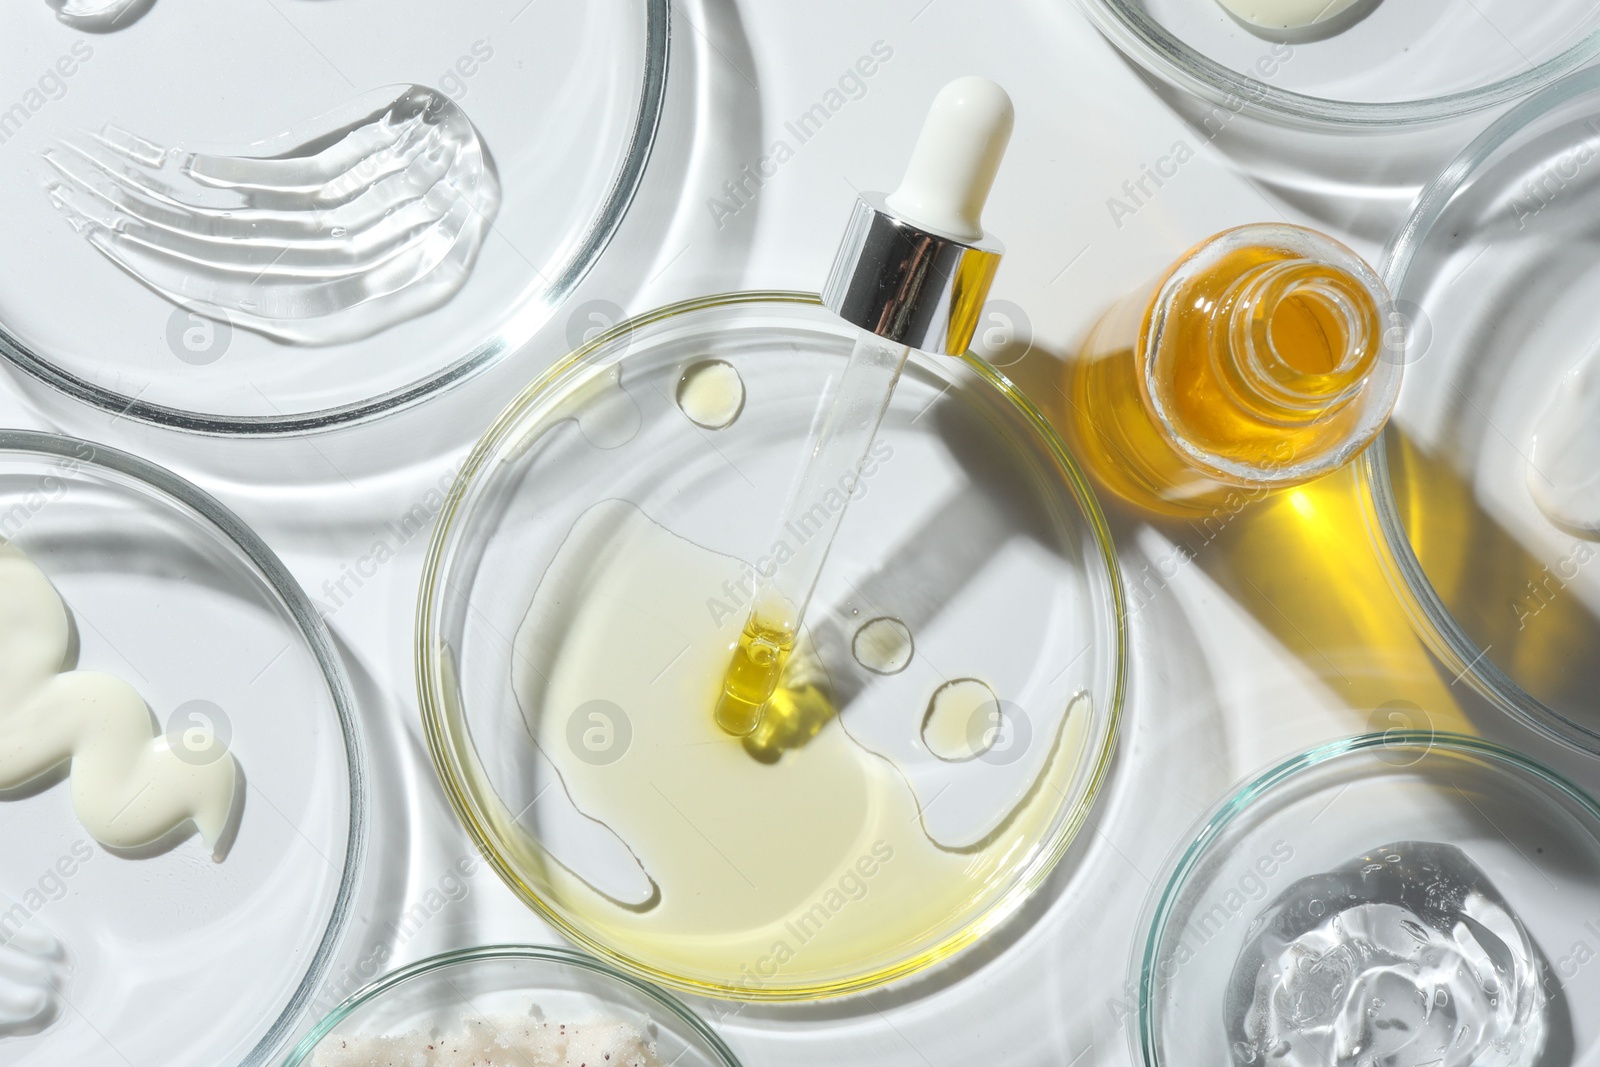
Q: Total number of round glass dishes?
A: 7